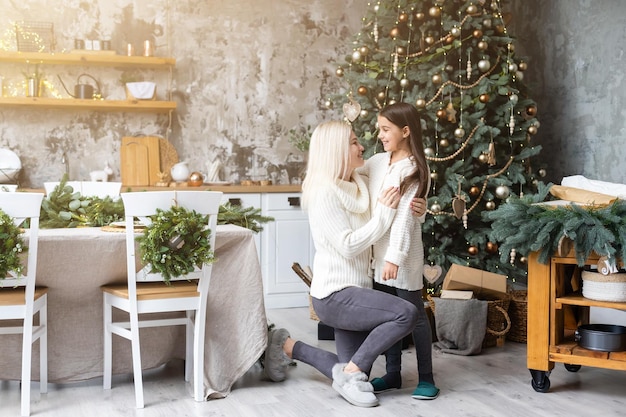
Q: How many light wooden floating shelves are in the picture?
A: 2